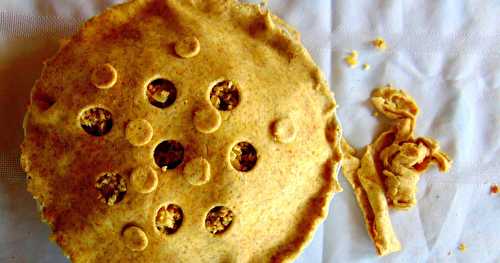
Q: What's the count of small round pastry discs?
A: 8